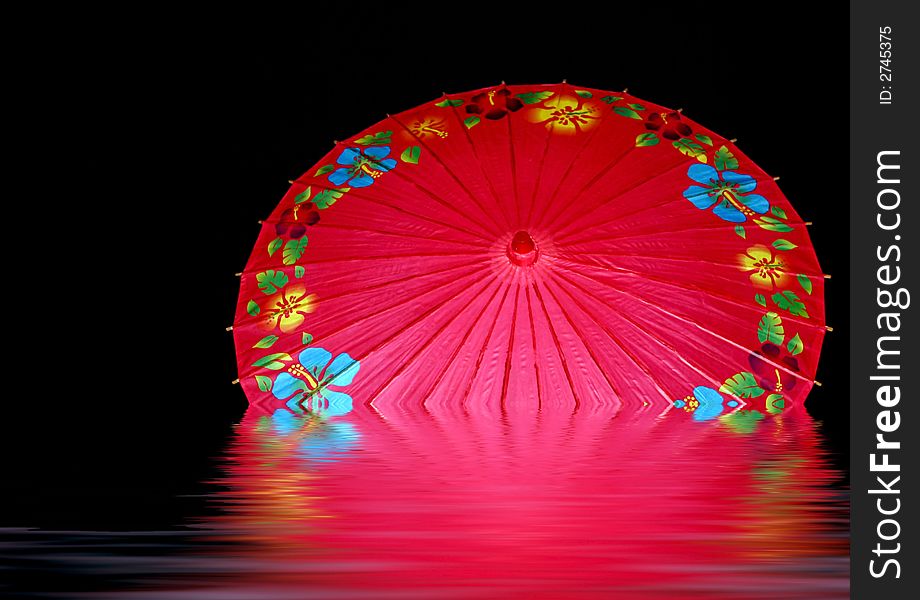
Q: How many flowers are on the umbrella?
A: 12